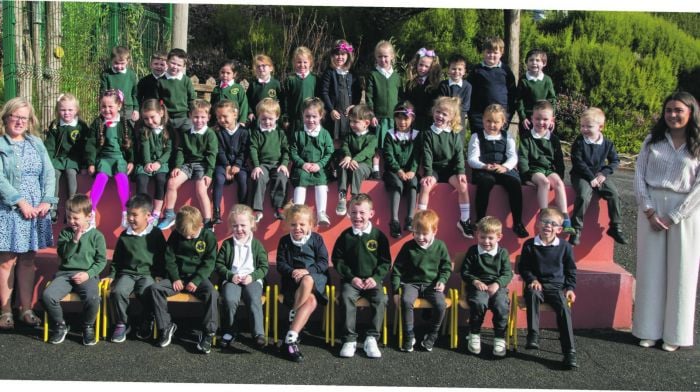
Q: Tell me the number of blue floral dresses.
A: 1